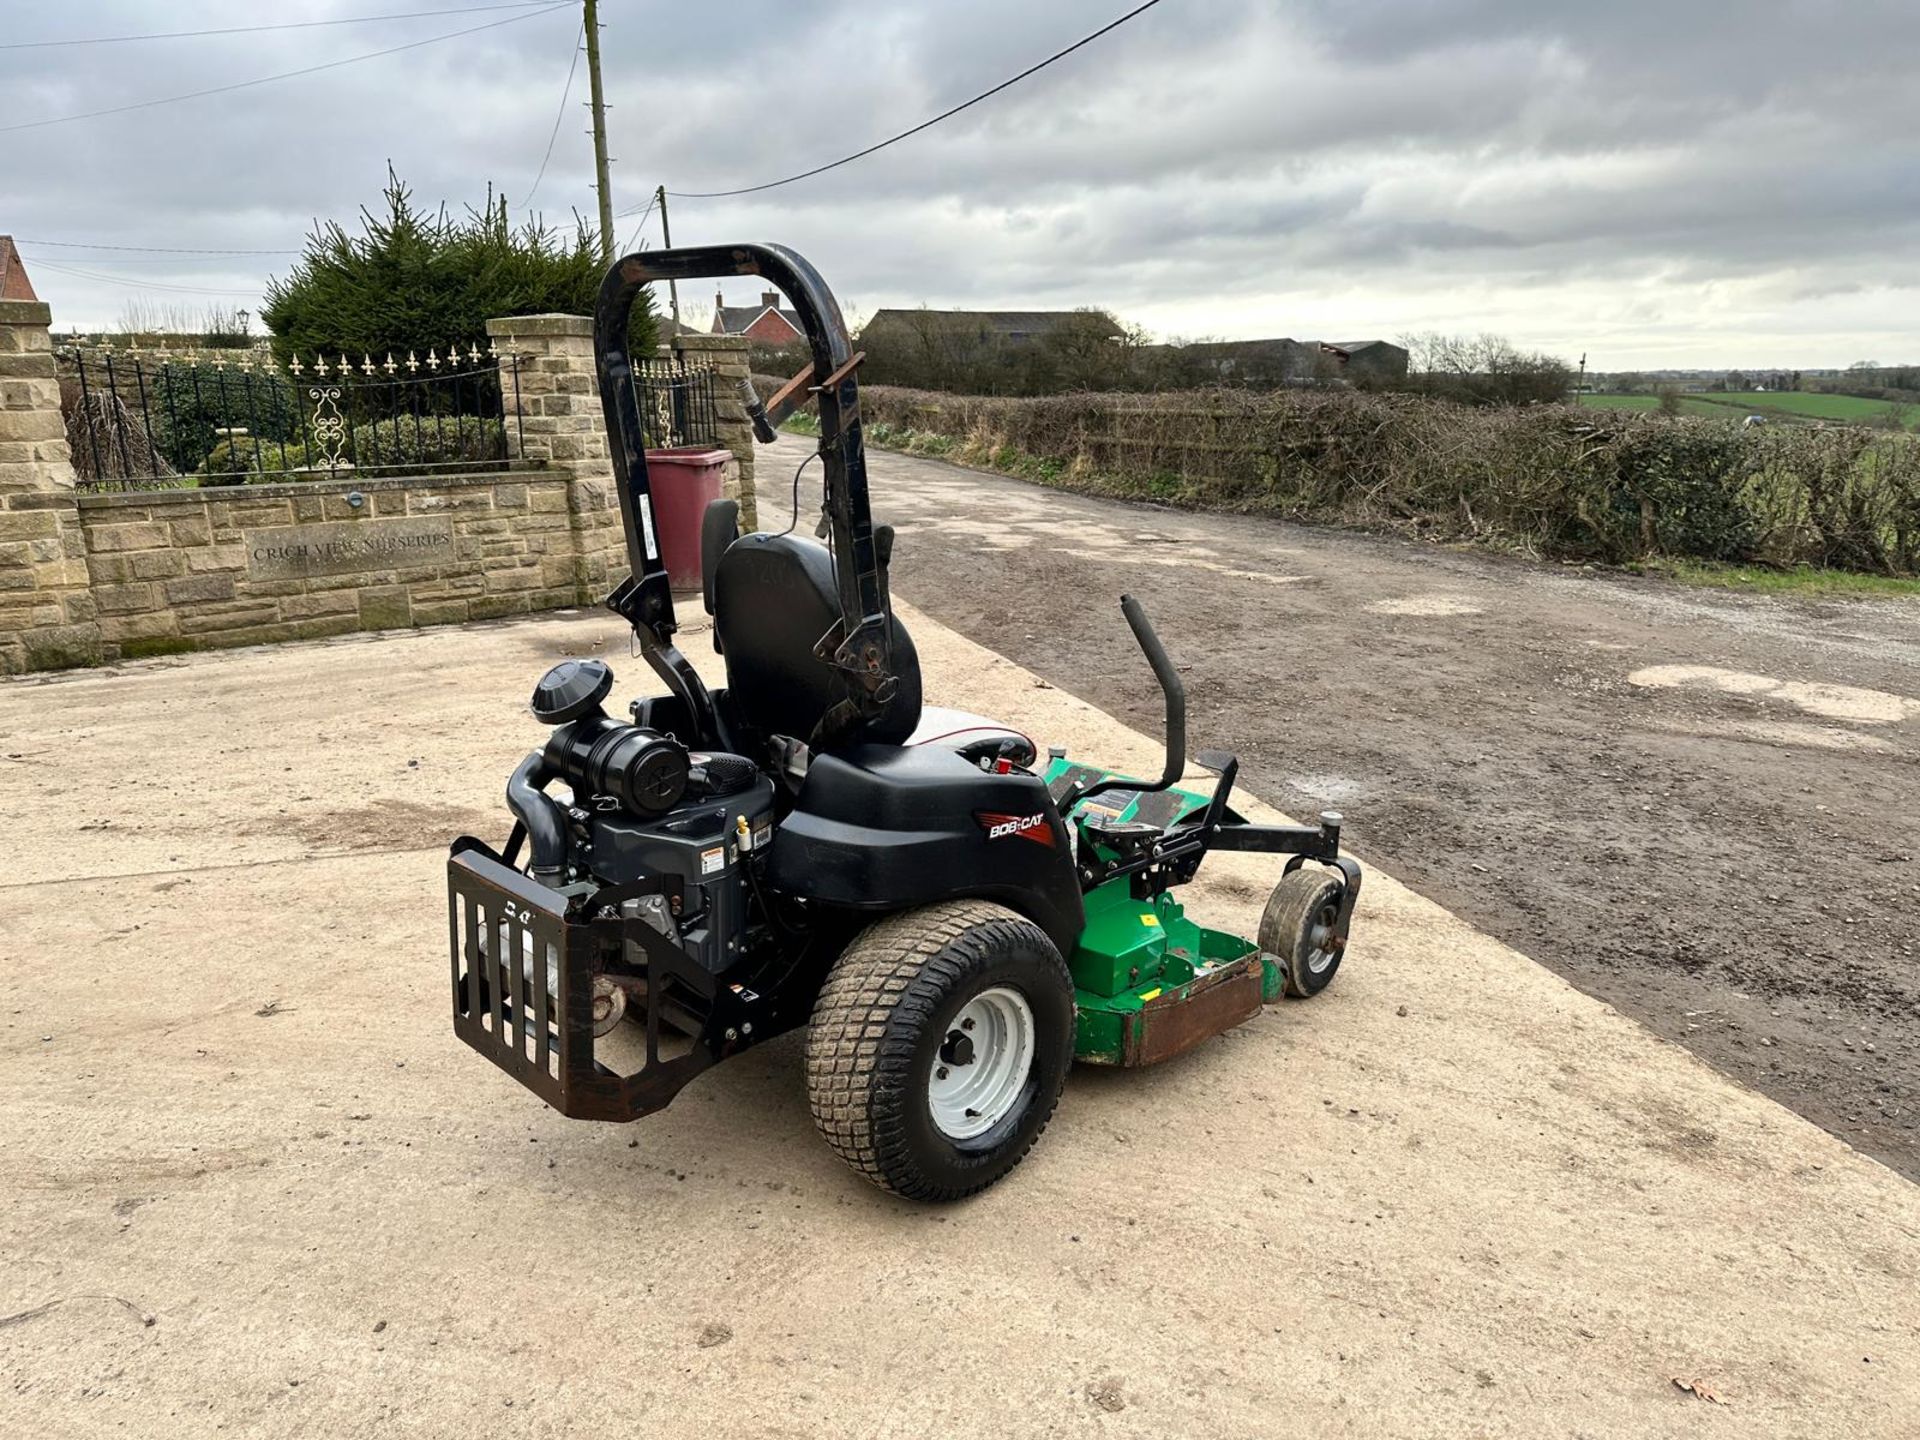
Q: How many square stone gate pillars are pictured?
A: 3